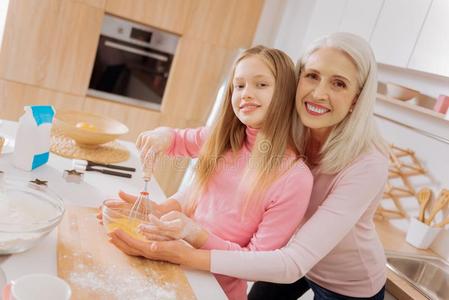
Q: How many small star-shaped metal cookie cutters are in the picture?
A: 2